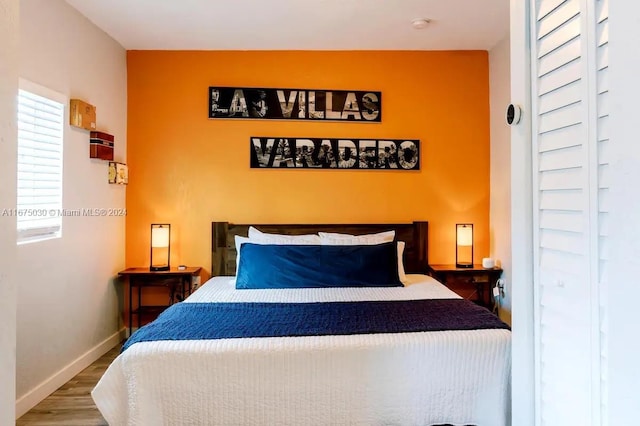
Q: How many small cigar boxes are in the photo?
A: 3